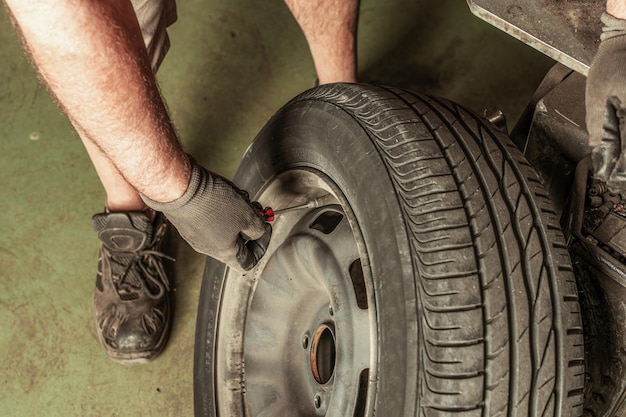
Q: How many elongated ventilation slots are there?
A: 3